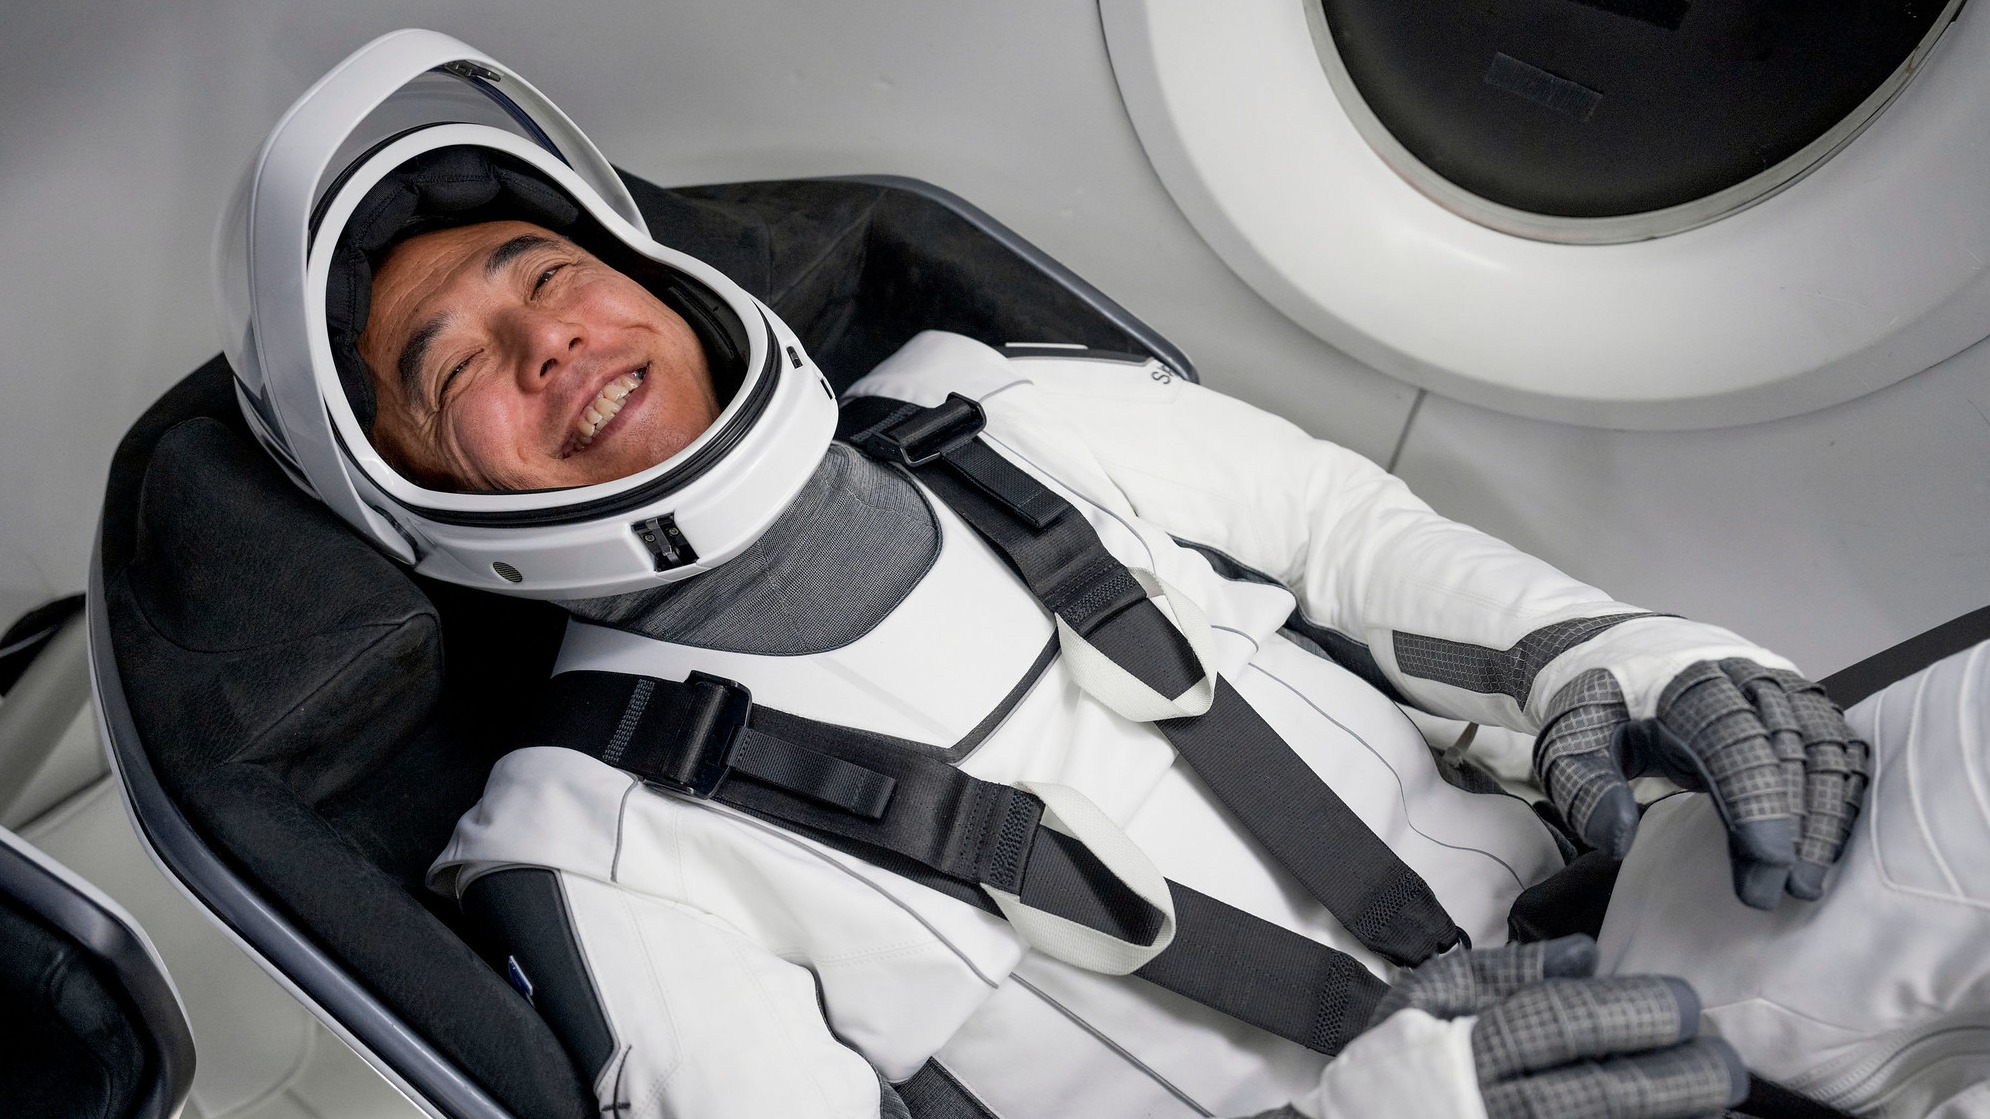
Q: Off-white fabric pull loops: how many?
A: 2